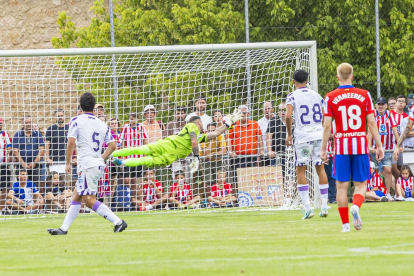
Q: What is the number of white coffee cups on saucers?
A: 0